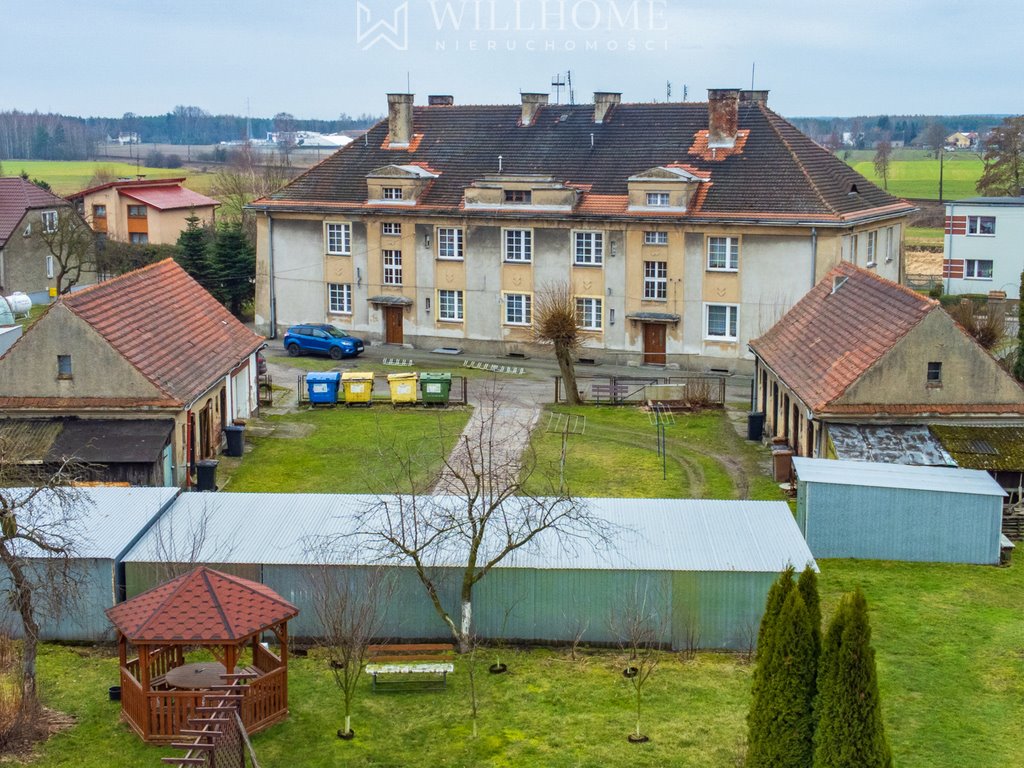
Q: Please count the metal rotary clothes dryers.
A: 2